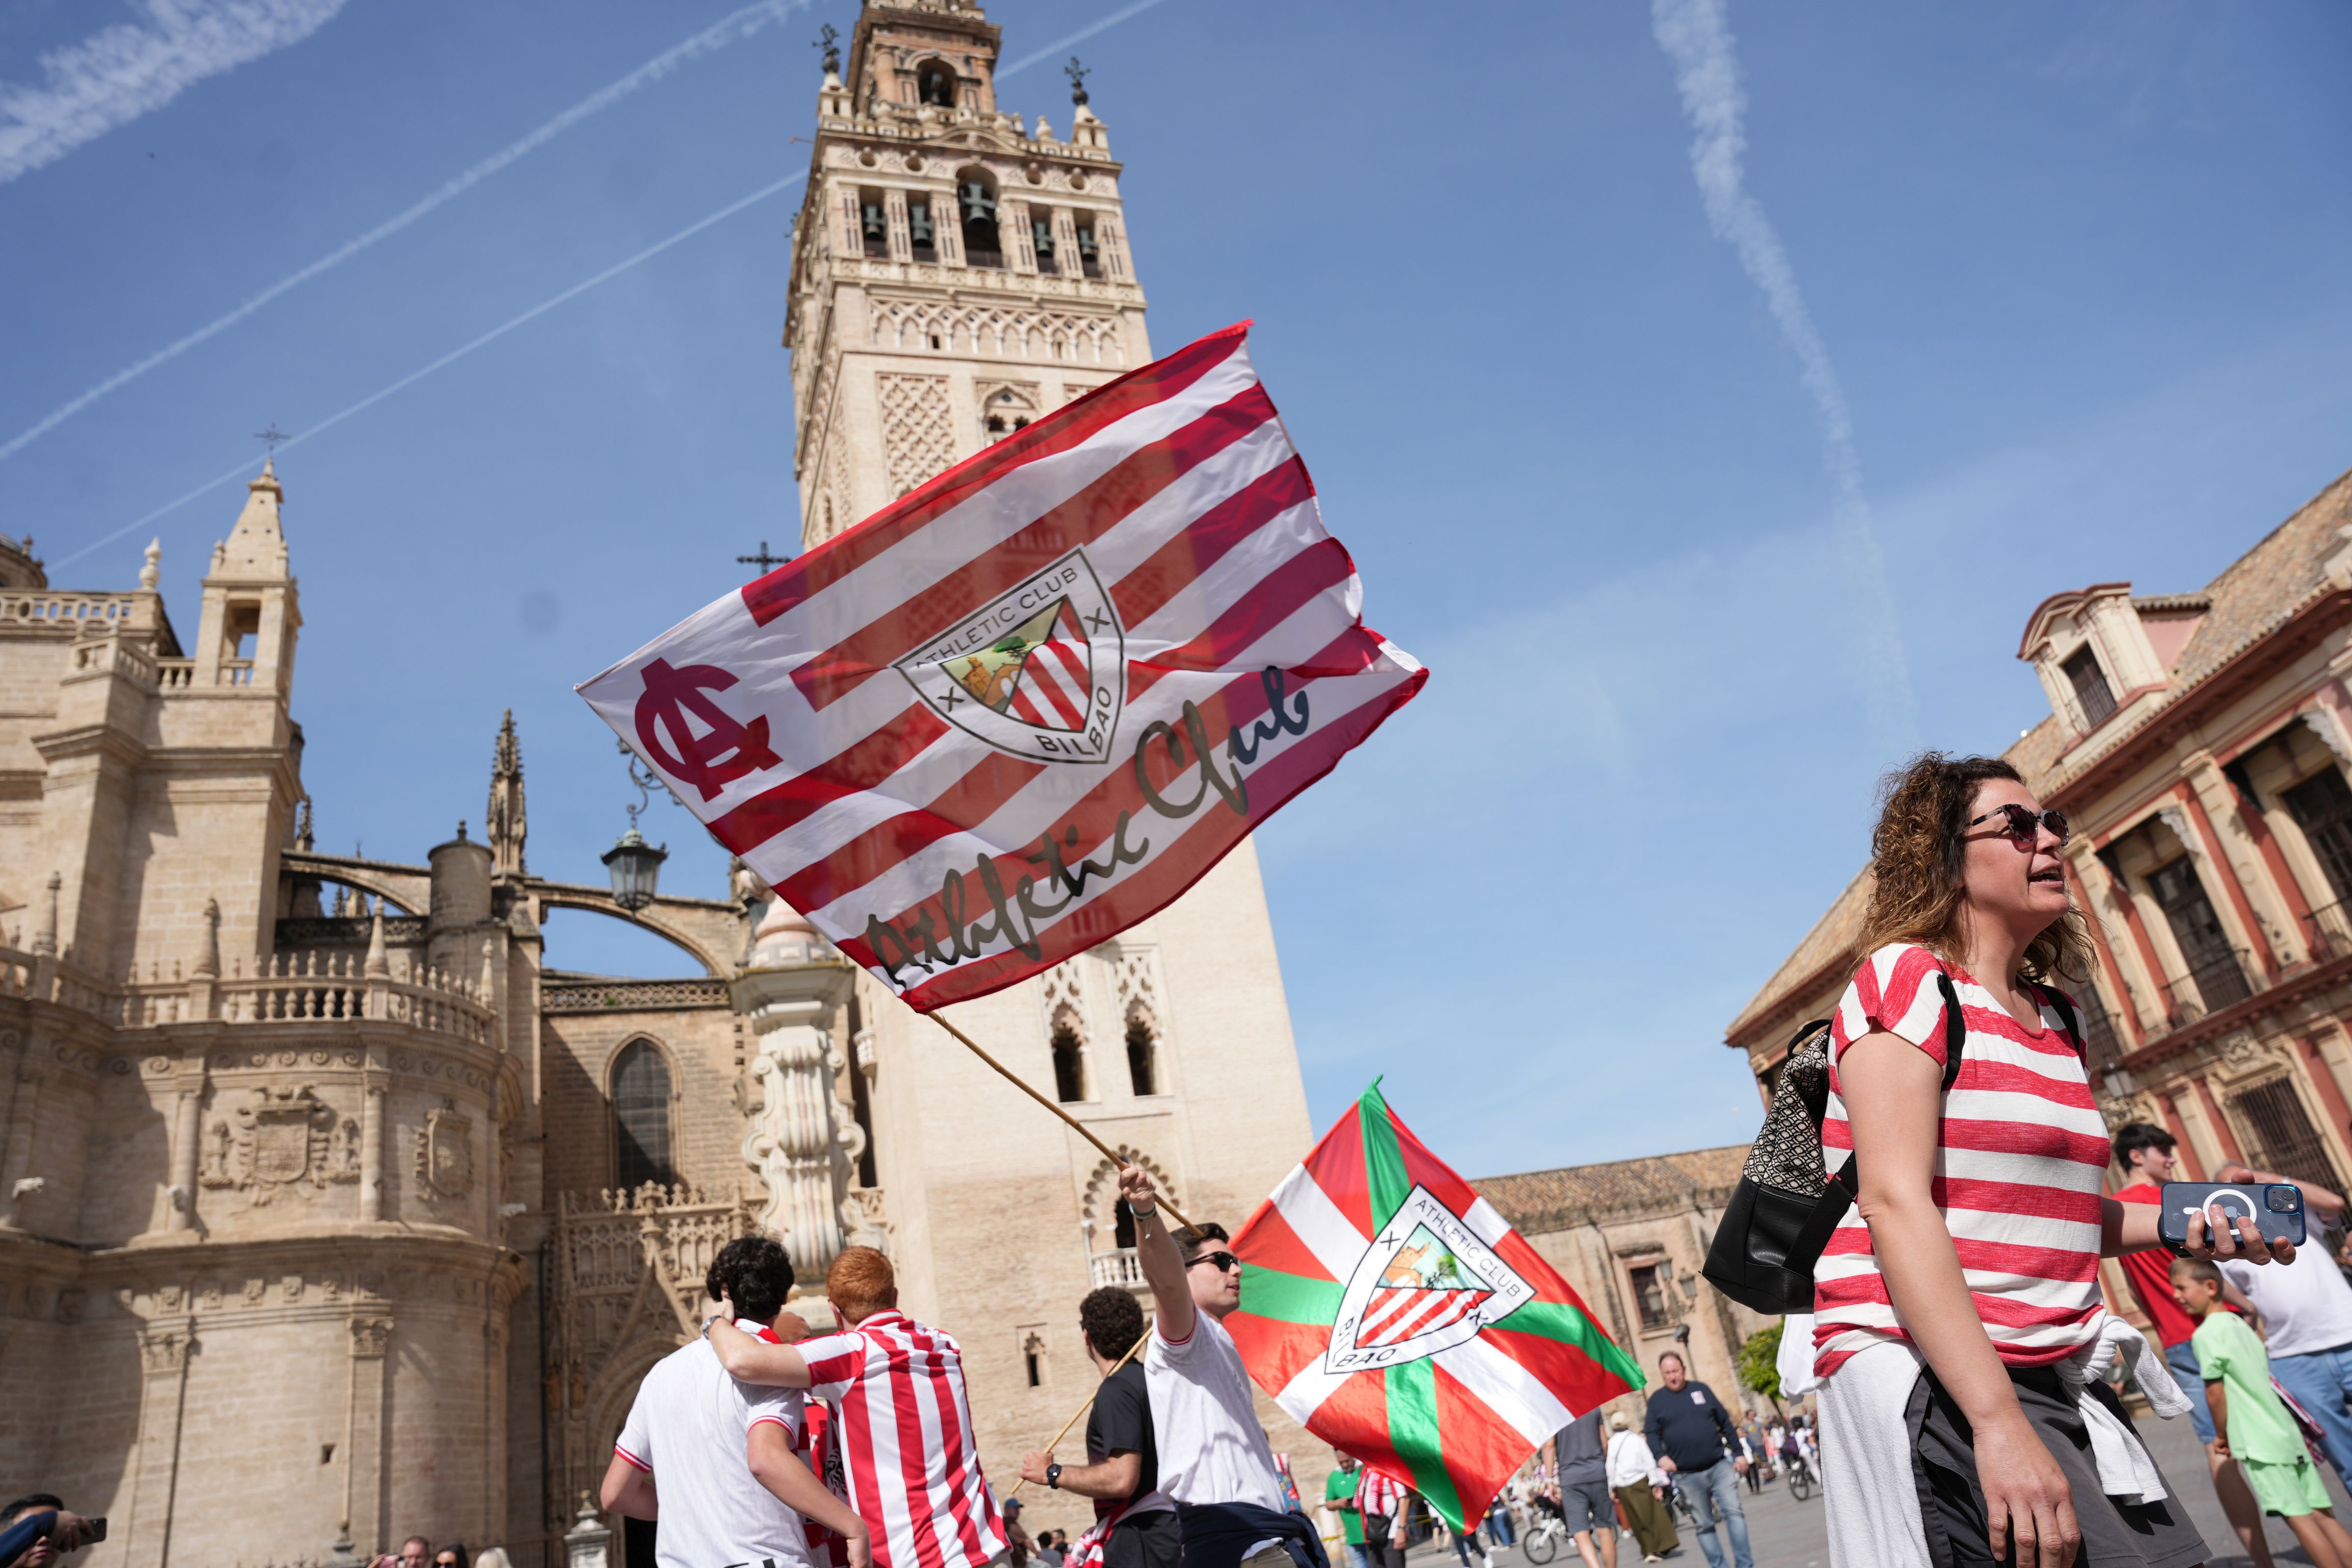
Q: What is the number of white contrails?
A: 4